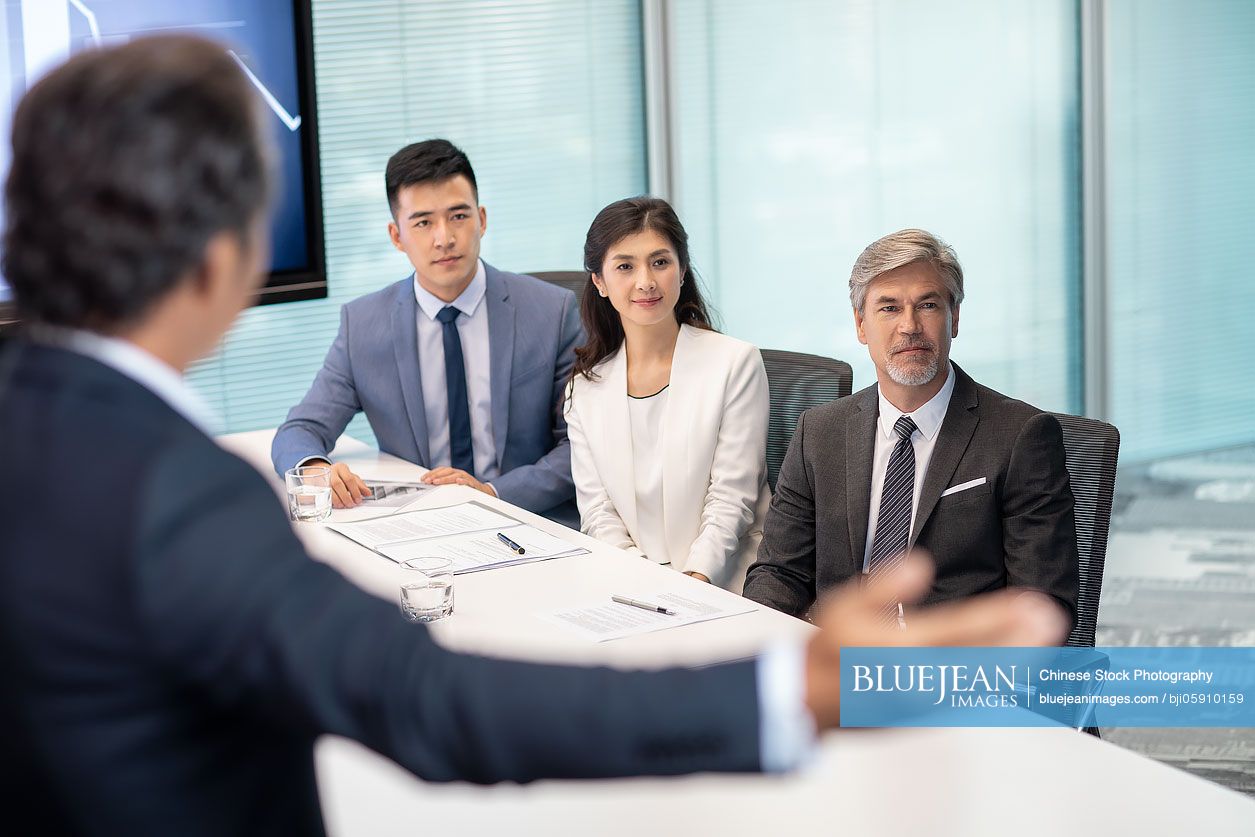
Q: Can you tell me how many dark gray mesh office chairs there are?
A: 3